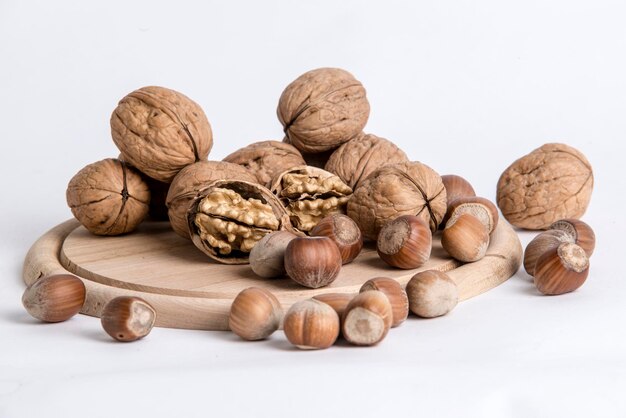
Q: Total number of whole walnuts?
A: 8